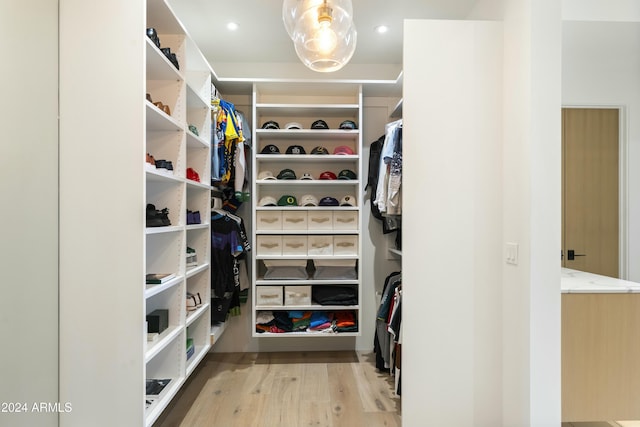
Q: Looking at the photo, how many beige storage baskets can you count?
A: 10